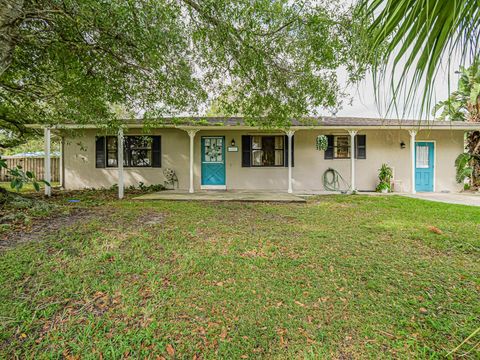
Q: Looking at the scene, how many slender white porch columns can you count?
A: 6